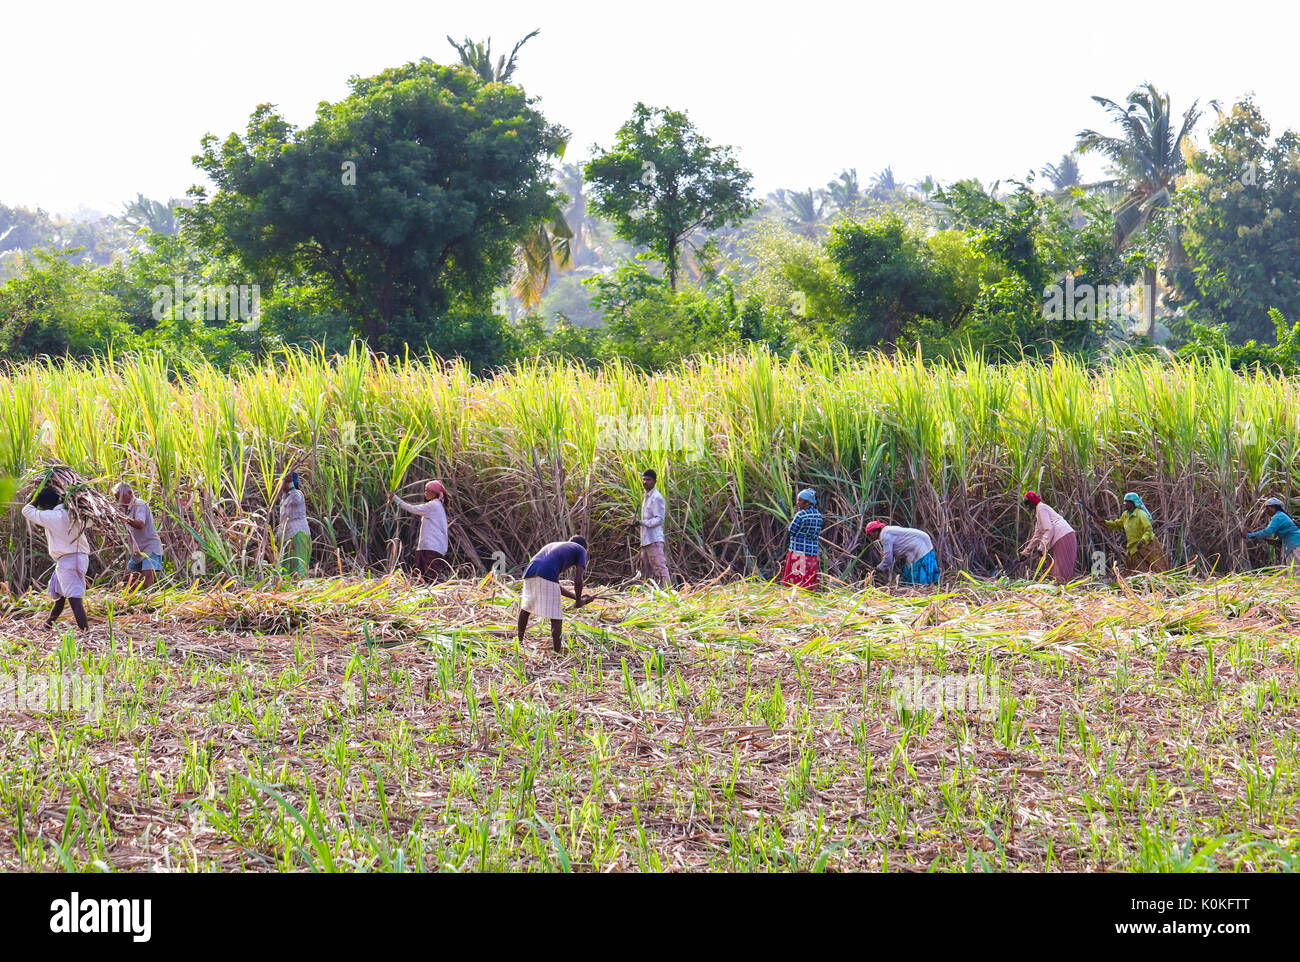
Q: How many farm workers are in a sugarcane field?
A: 11